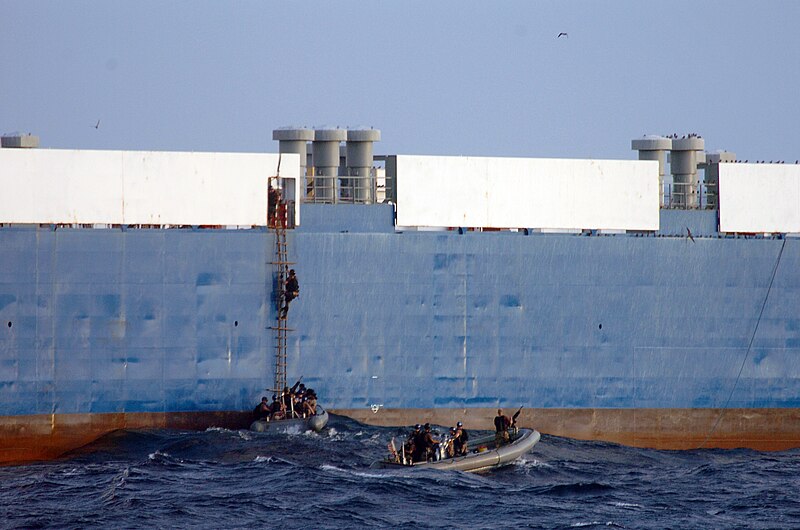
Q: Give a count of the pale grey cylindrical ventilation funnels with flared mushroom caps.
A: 5